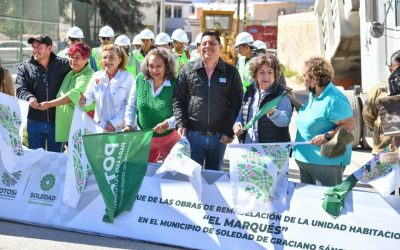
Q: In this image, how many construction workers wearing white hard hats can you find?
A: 10